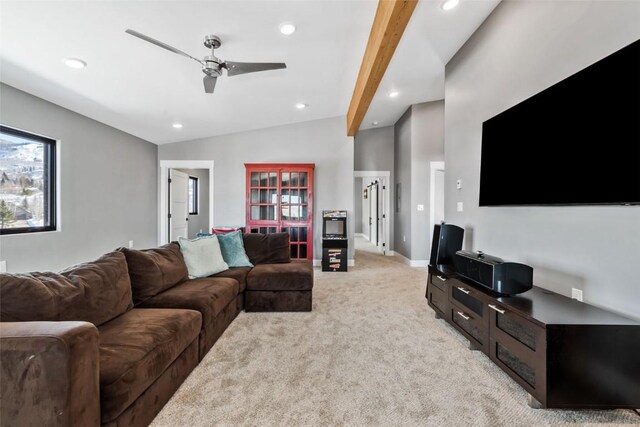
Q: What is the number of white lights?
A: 6